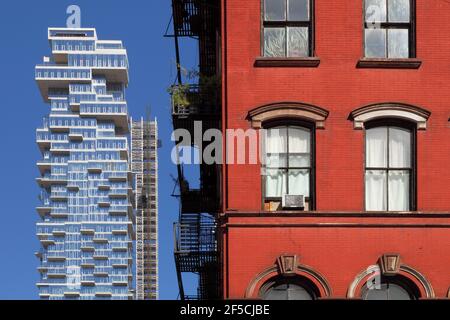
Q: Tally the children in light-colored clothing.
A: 0